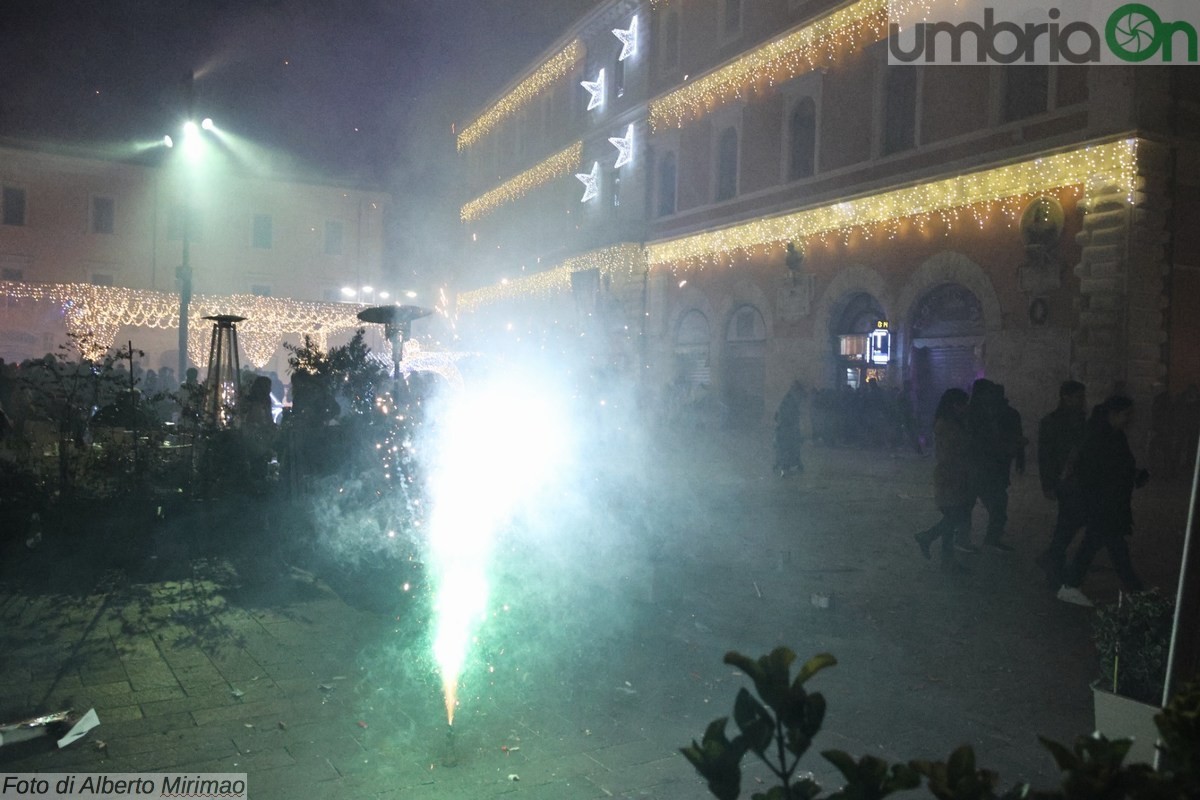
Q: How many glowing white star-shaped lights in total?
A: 4